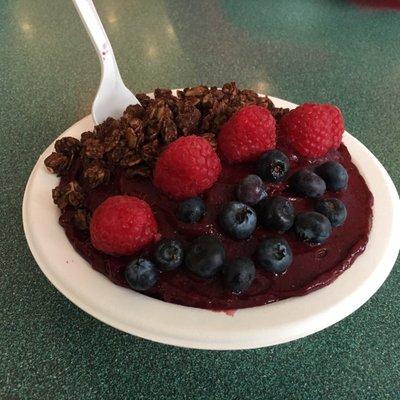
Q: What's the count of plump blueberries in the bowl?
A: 14